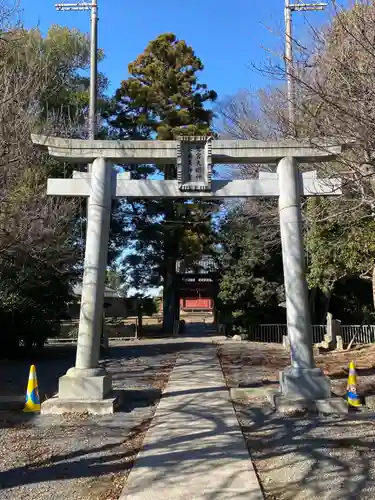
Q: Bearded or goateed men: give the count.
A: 0